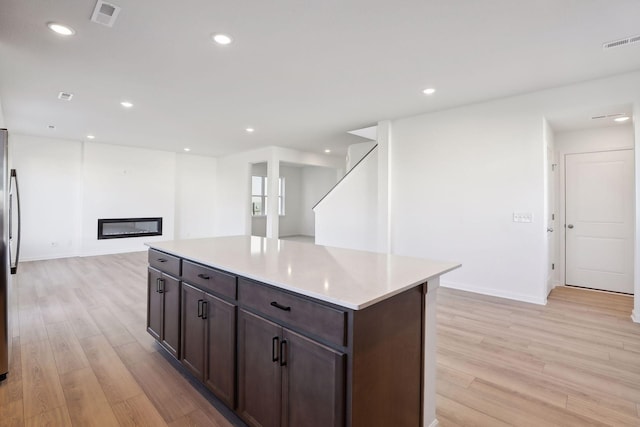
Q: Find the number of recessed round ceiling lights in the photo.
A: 9